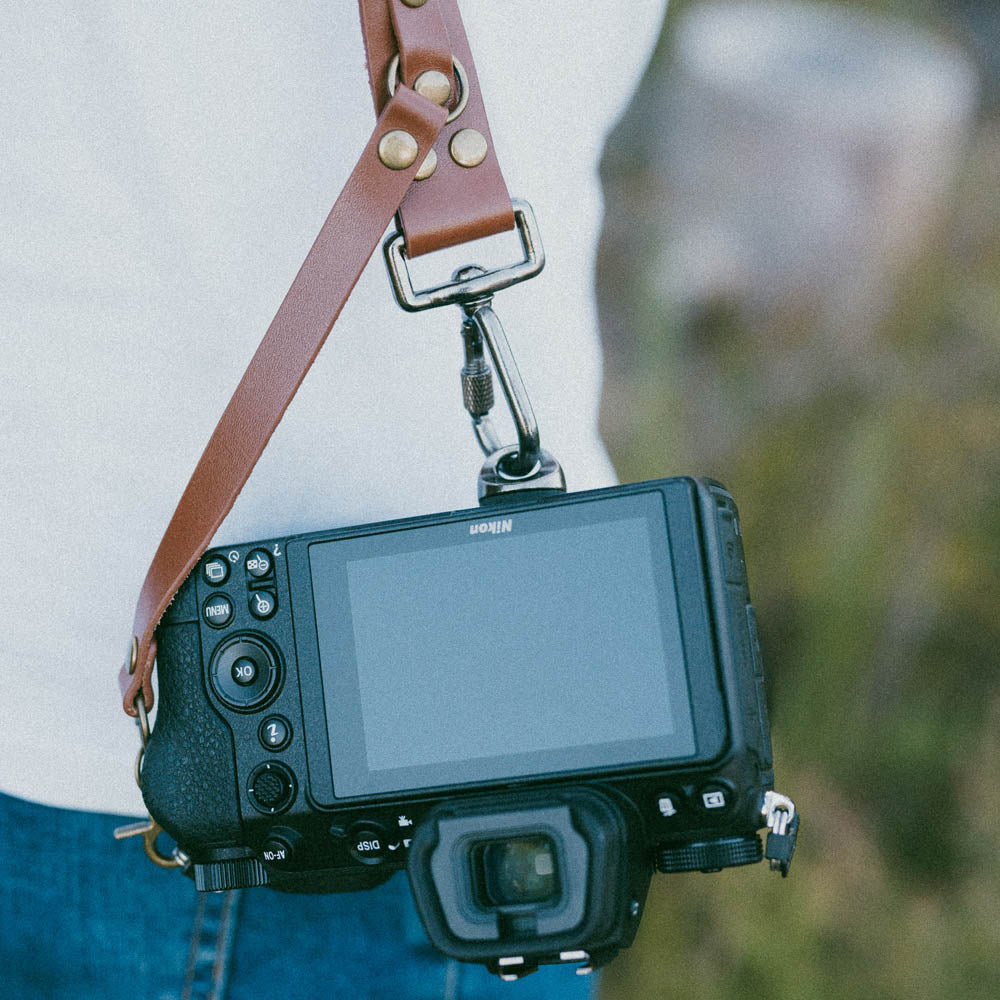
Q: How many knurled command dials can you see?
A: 2